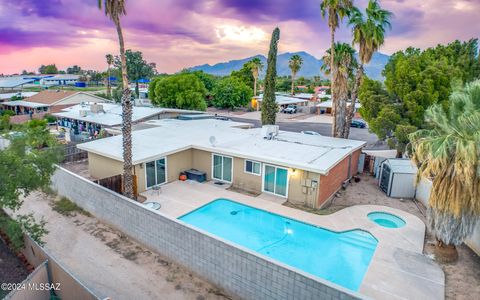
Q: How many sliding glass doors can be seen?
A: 3